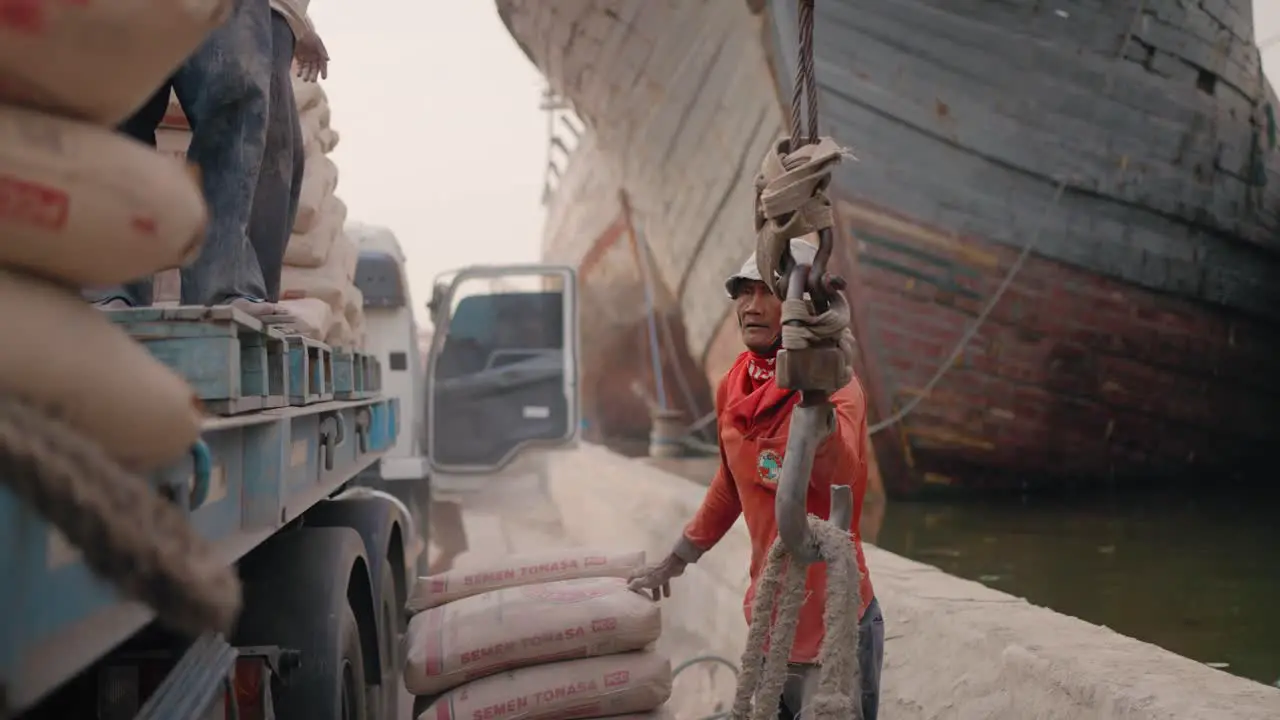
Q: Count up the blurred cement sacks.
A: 3